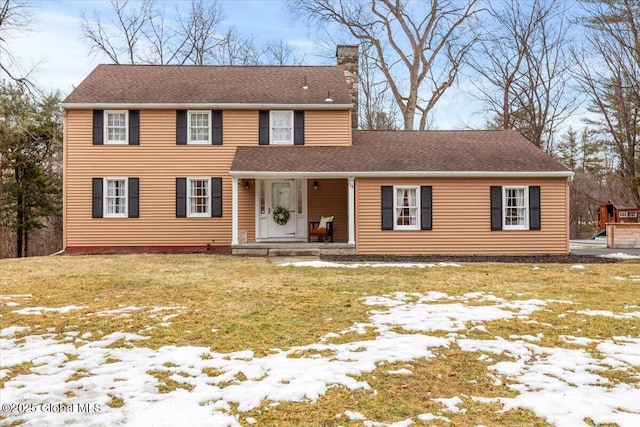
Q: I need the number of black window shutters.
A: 14